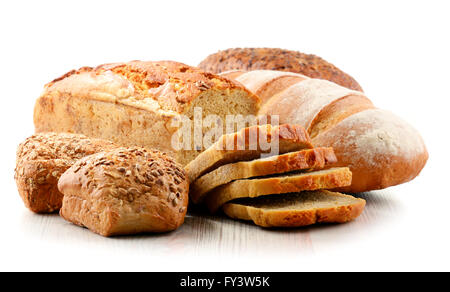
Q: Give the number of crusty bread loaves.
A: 5